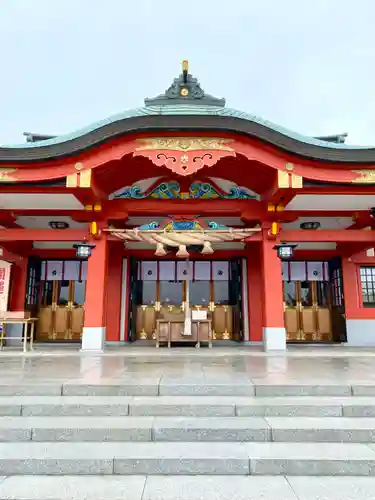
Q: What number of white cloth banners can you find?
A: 3